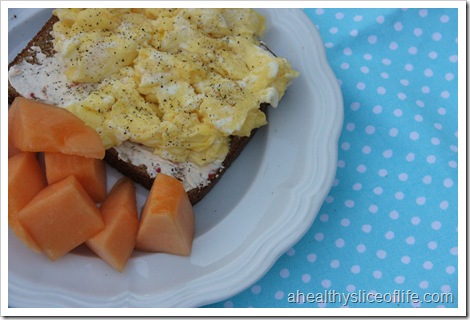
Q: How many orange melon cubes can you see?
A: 6